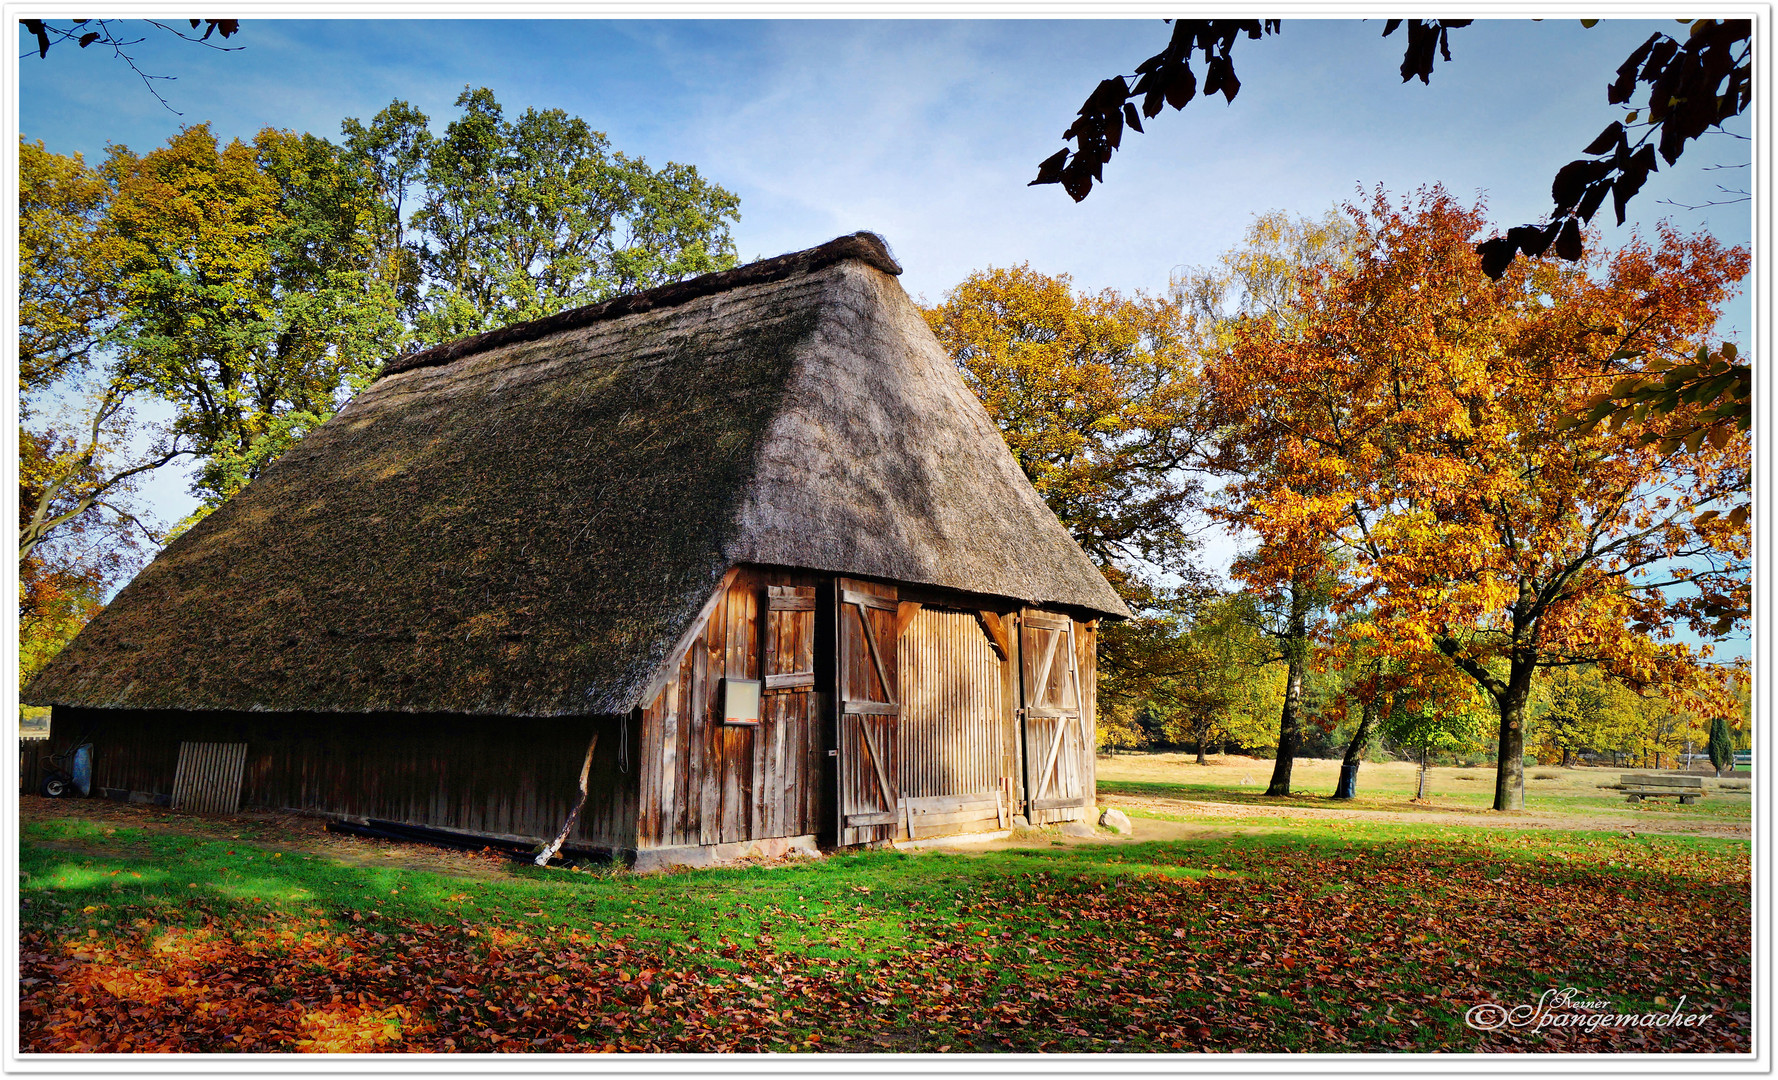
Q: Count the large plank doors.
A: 2